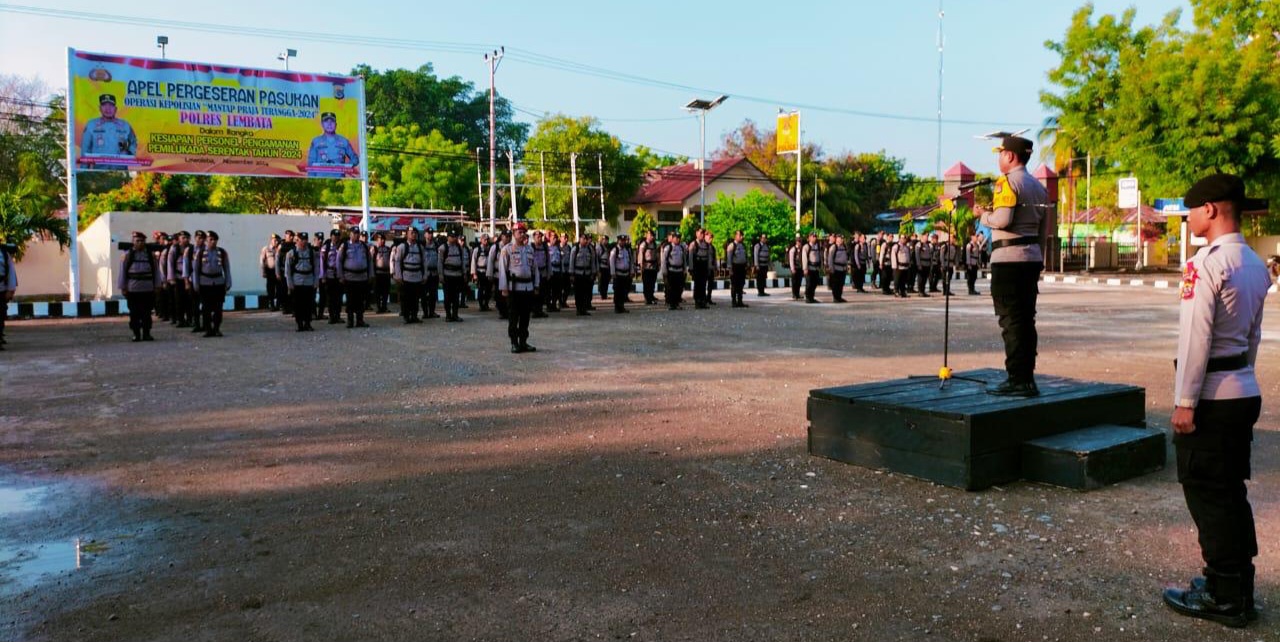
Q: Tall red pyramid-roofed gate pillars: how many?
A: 2